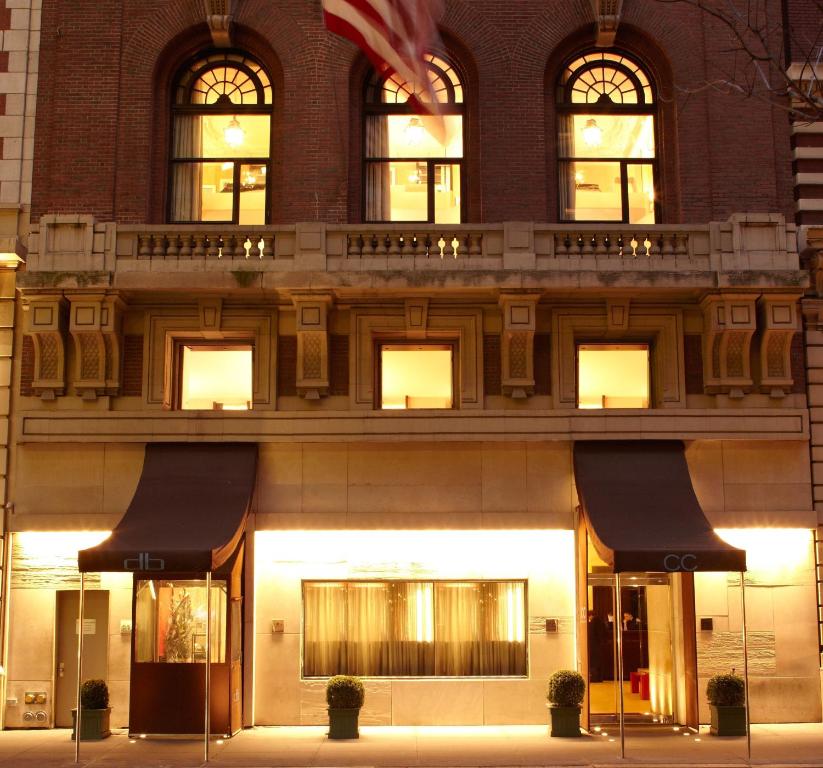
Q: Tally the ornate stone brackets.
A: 6